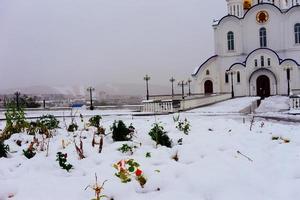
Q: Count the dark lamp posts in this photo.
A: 8